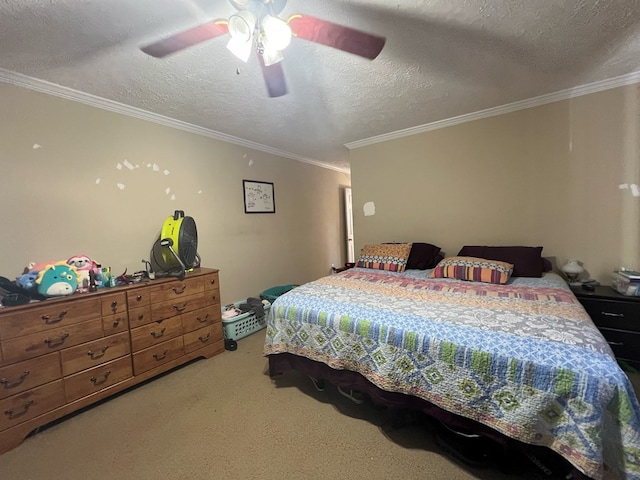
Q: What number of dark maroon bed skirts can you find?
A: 1